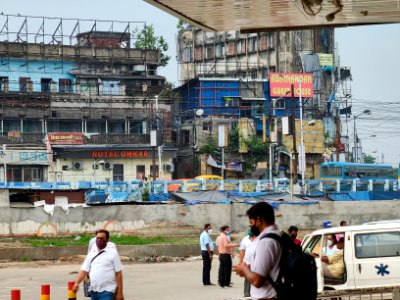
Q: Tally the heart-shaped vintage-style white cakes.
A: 0